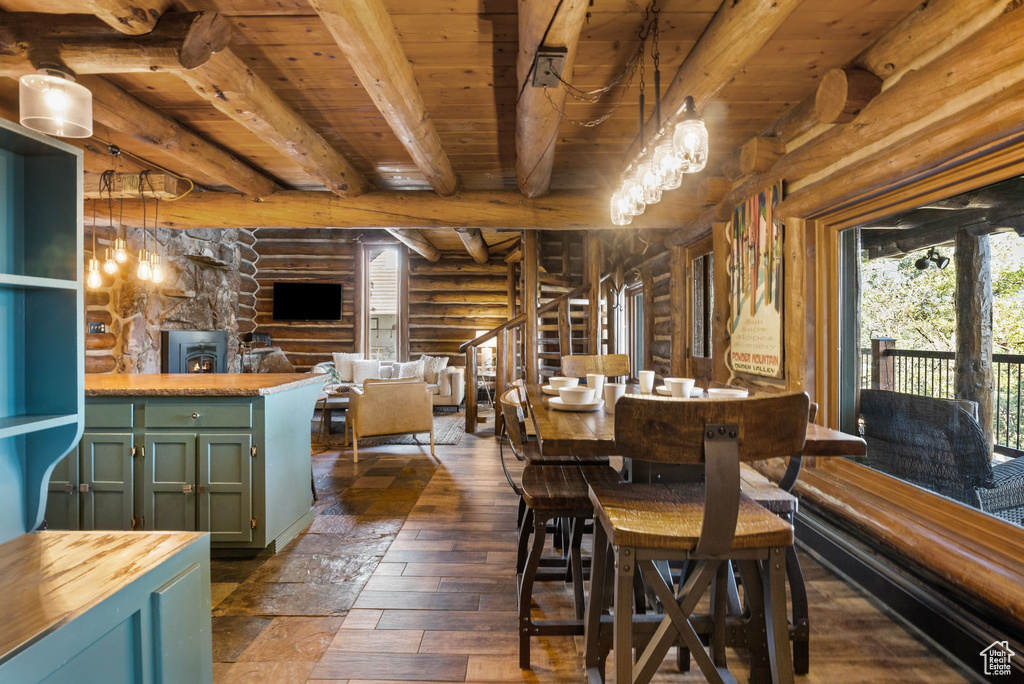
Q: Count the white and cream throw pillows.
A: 4